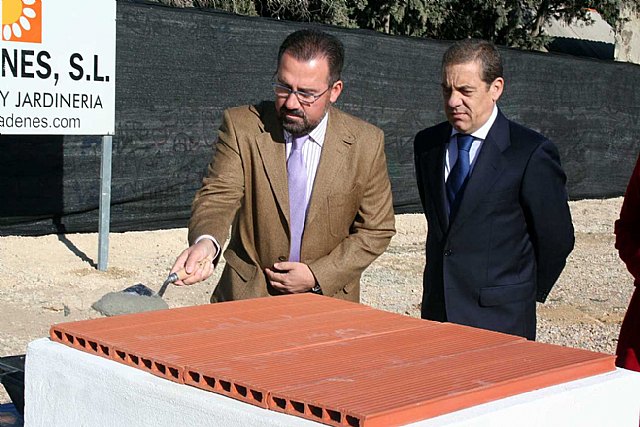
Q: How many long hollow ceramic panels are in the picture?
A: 4